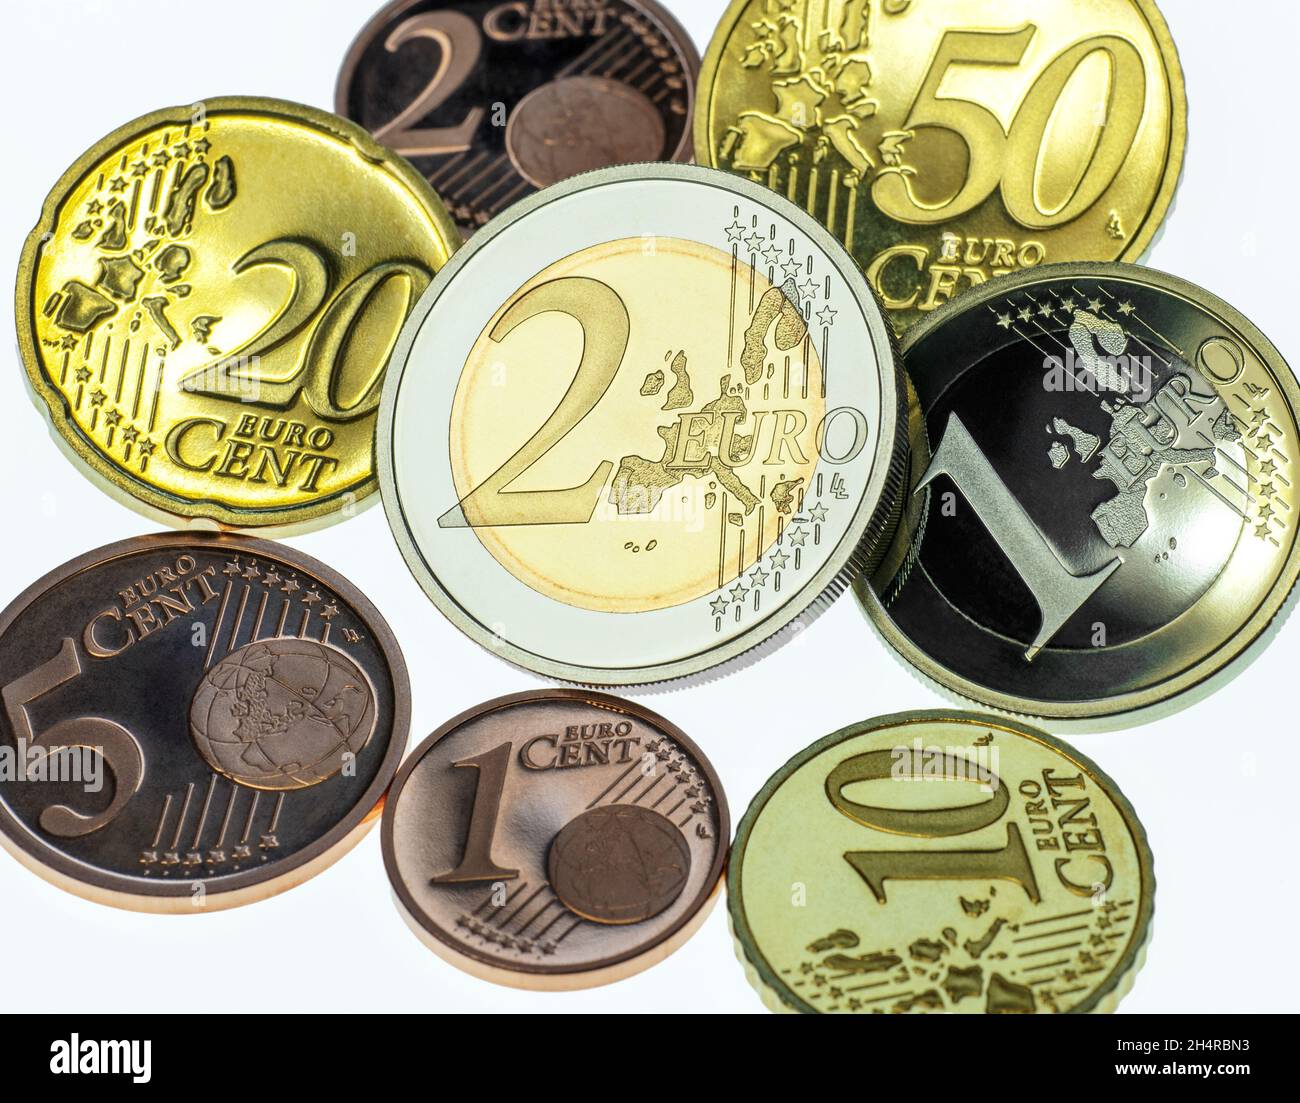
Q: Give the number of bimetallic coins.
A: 2